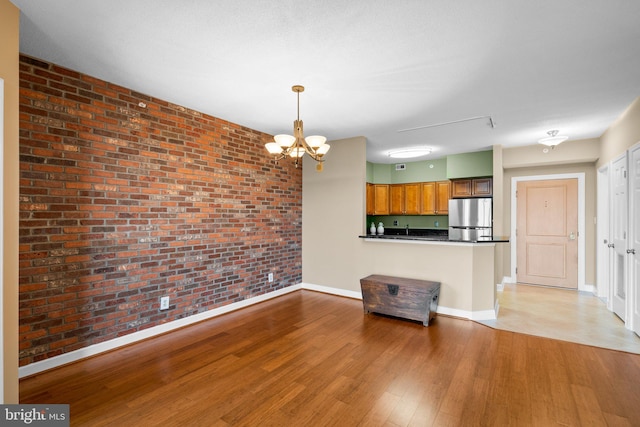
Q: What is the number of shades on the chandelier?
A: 5